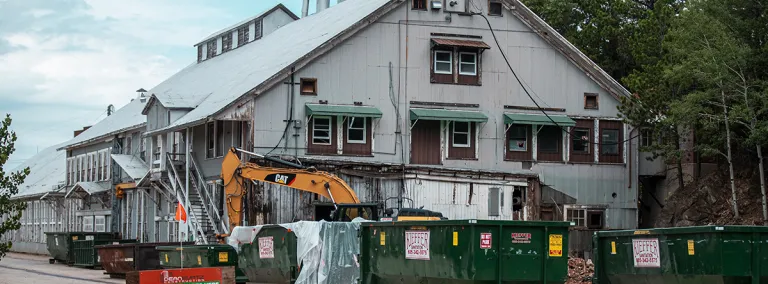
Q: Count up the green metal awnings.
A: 3